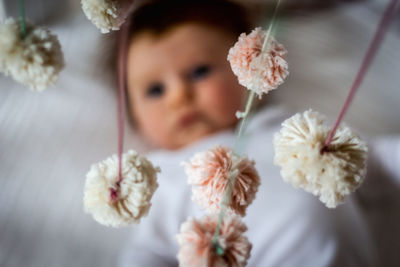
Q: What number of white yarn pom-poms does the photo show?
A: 4